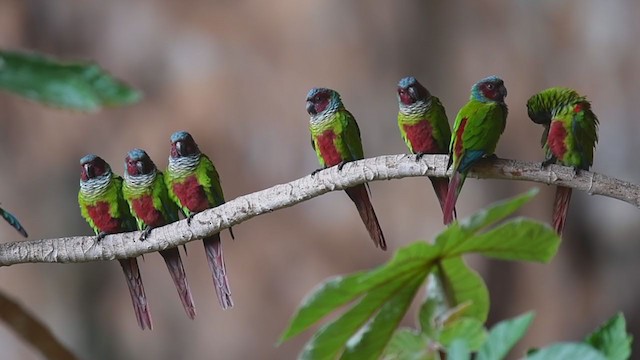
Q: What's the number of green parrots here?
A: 7